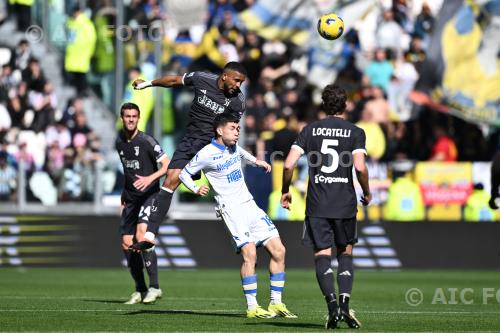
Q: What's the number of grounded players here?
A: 3